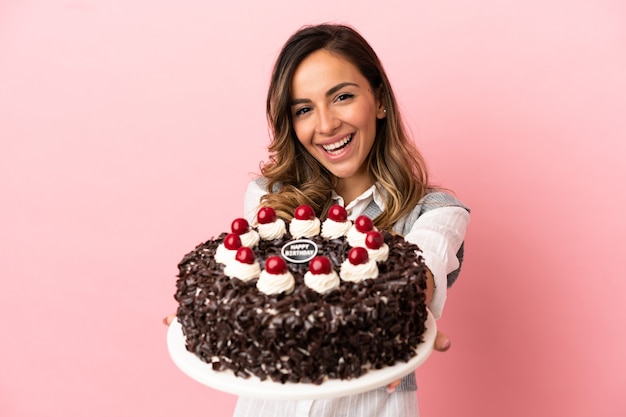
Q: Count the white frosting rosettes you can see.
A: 11